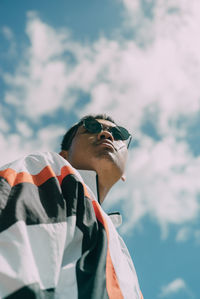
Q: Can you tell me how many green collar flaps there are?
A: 0